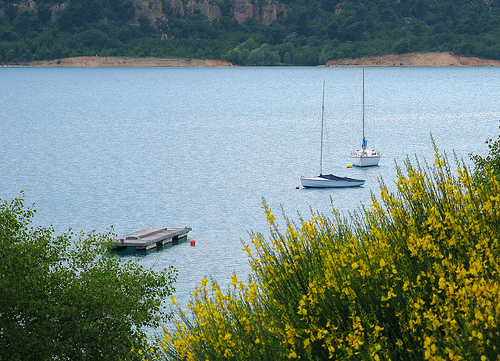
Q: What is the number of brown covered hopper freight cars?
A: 0